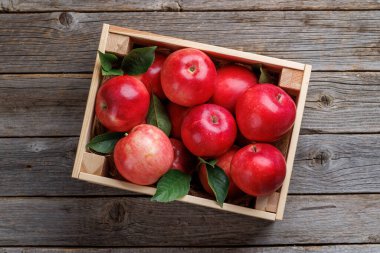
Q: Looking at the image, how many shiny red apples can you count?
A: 11